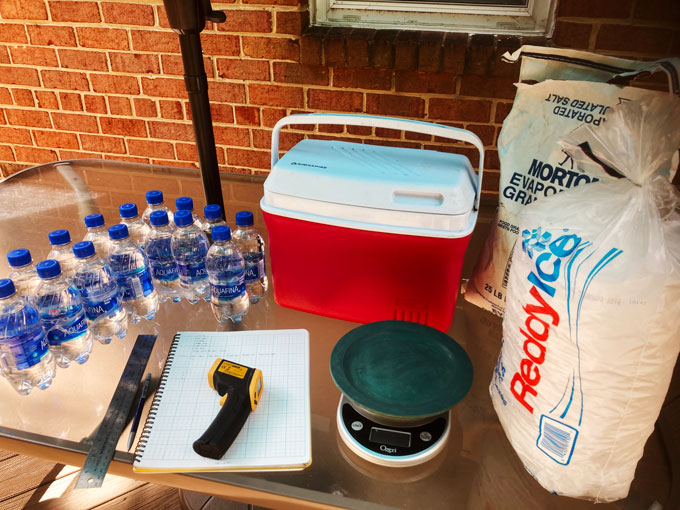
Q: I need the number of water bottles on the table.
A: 15